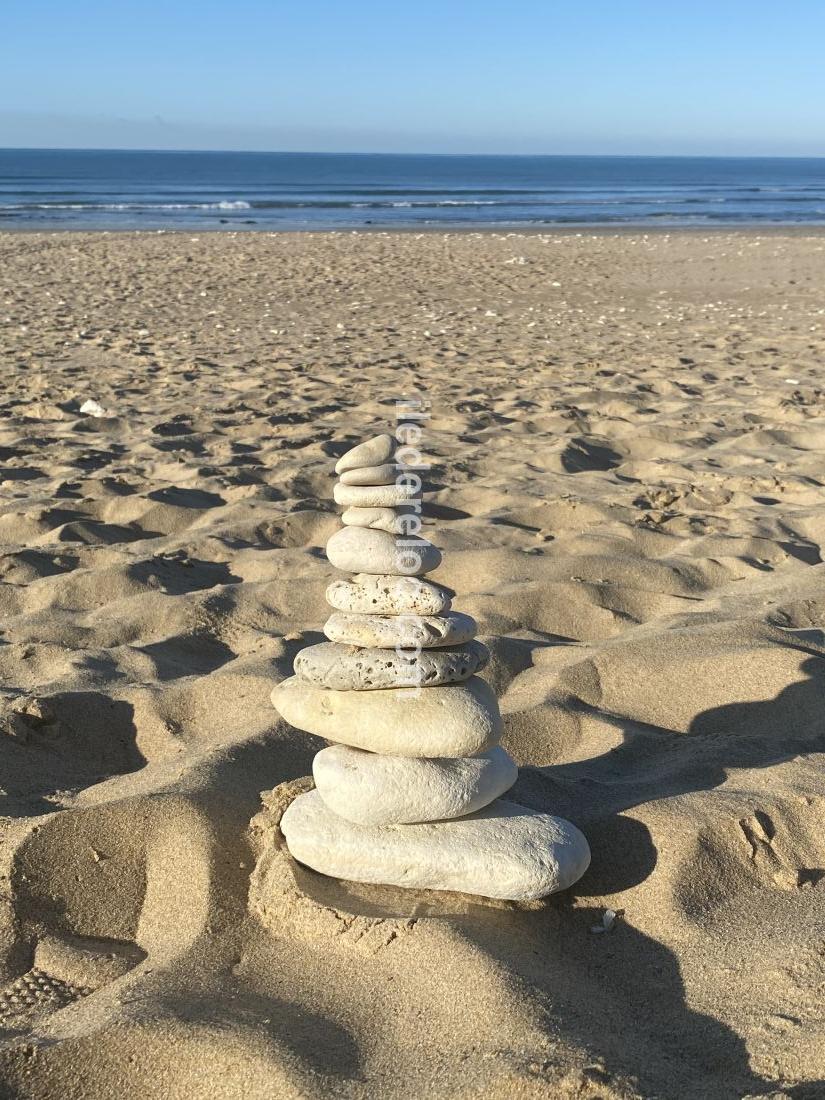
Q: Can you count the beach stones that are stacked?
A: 11